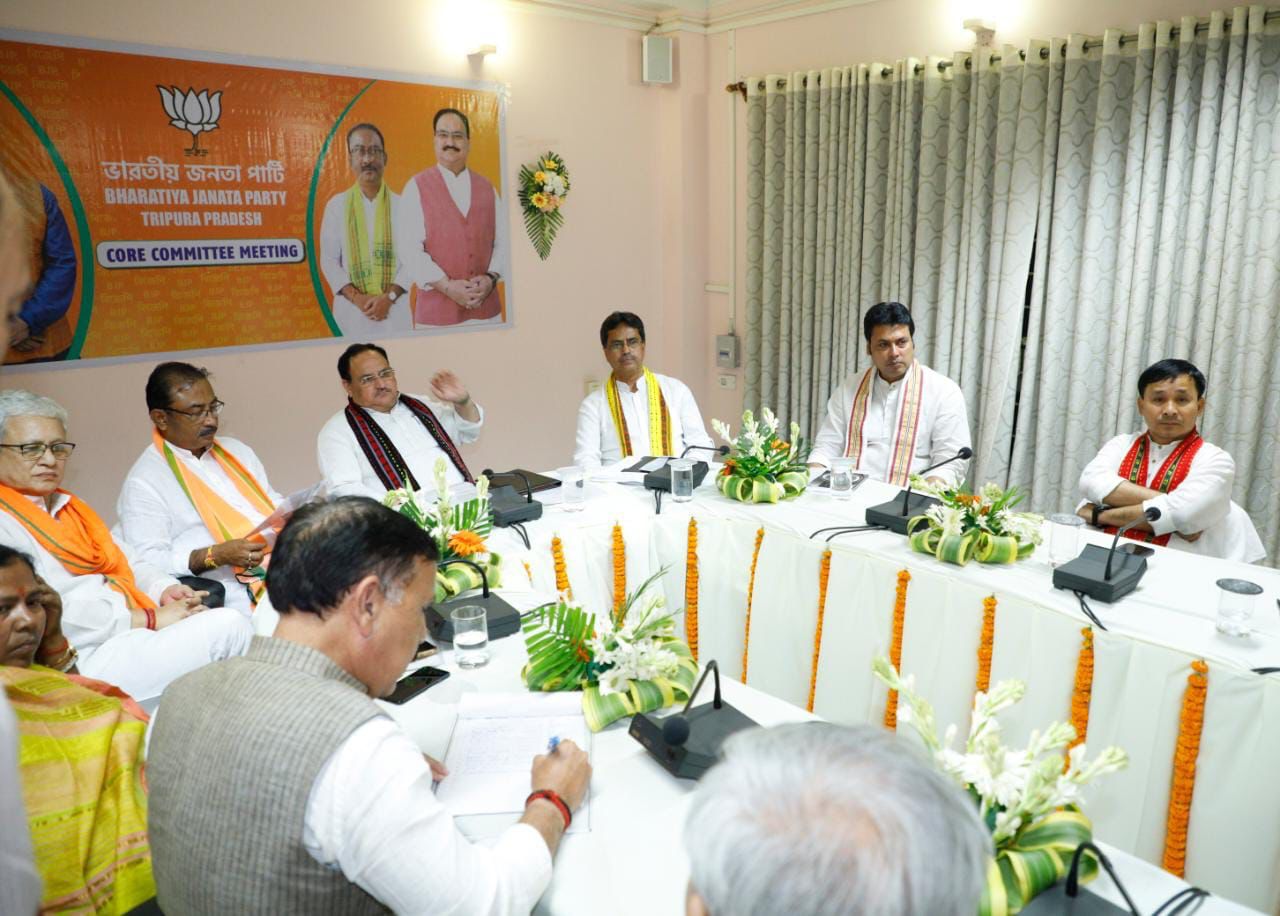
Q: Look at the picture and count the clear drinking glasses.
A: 6